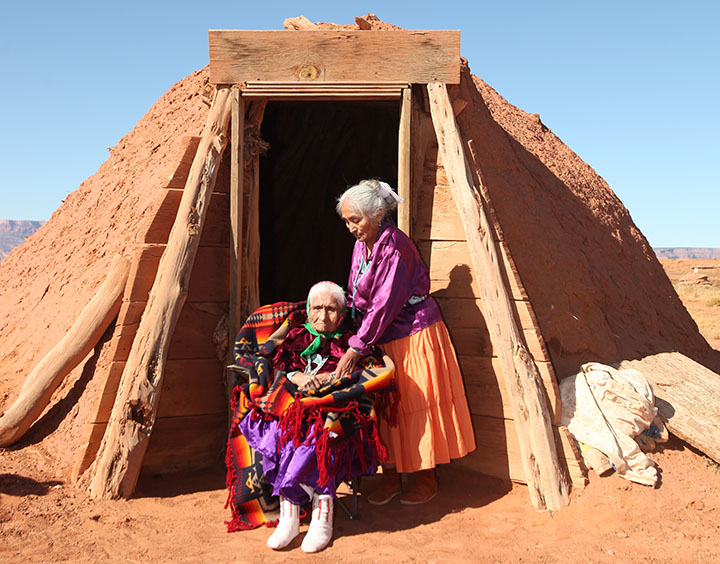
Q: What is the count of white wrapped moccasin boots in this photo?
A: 2